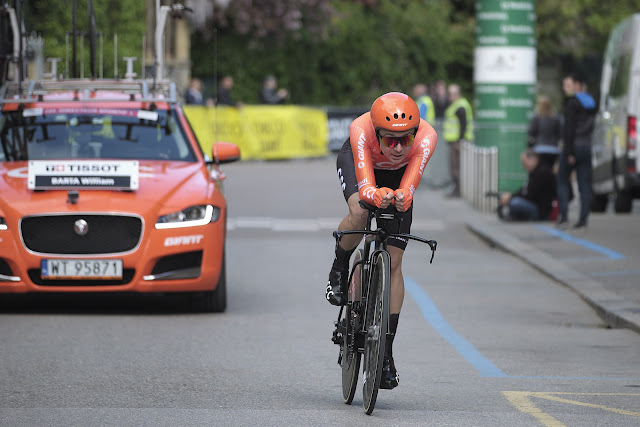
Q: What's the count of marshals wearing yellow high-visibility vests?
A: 2